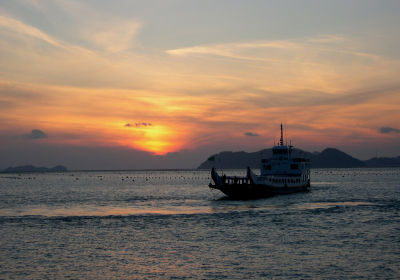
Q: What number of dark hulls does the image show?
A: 1